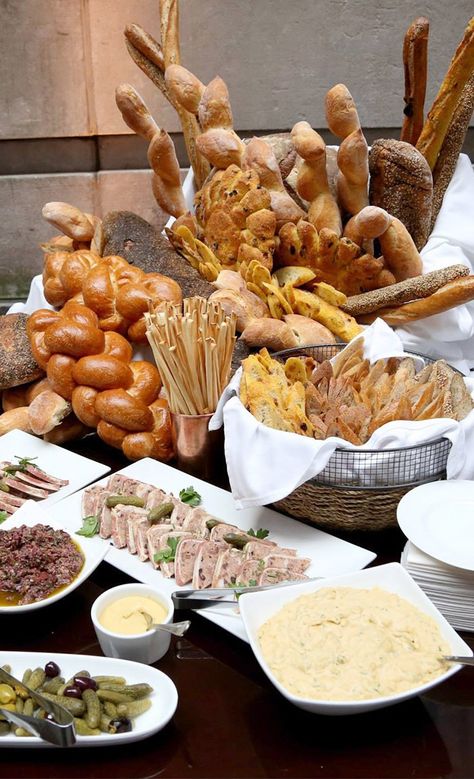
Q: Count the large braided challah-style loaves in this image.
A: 2